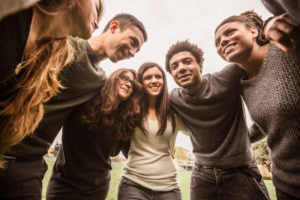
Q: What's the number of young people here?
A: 6